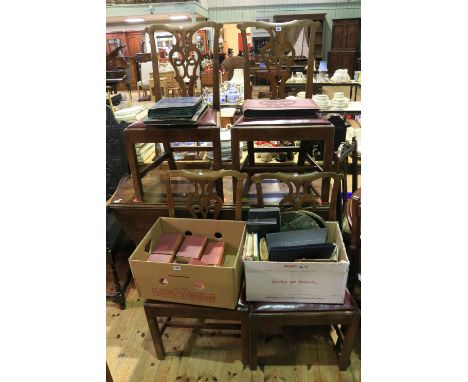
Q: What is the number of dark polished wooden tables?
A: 1